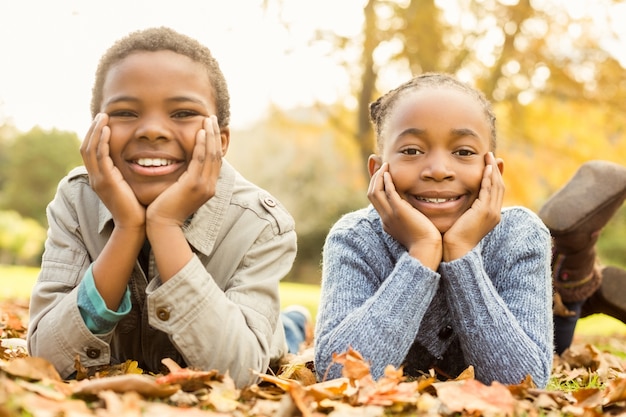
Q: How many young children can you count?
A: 2